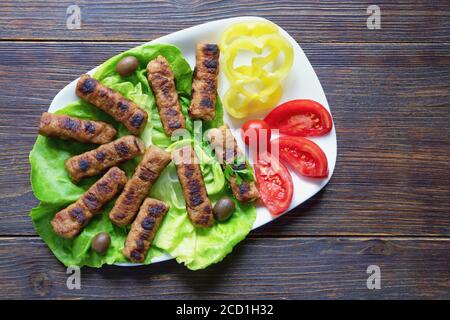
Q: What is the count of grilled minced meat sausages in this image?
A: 10